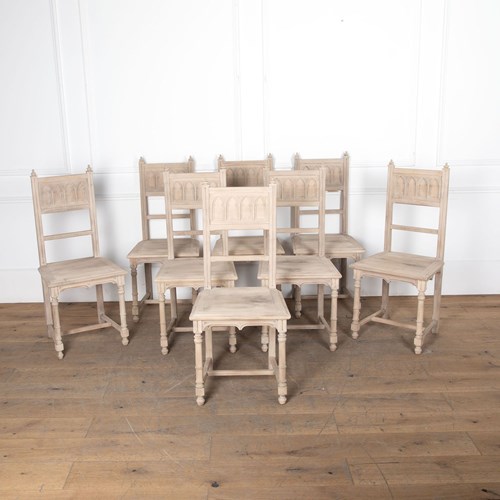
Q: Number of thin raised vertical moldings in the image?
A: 6